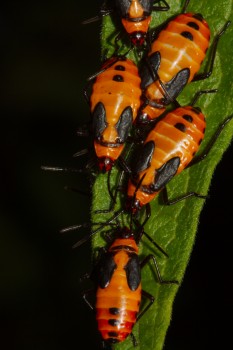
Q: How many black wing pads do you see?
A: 10